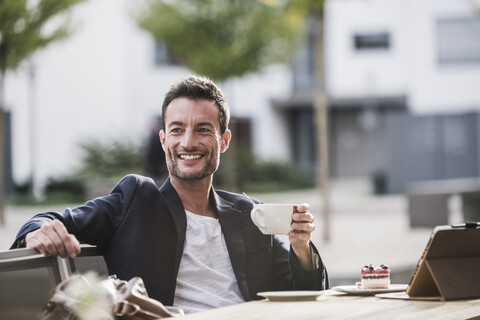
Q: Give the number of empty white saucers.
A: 1